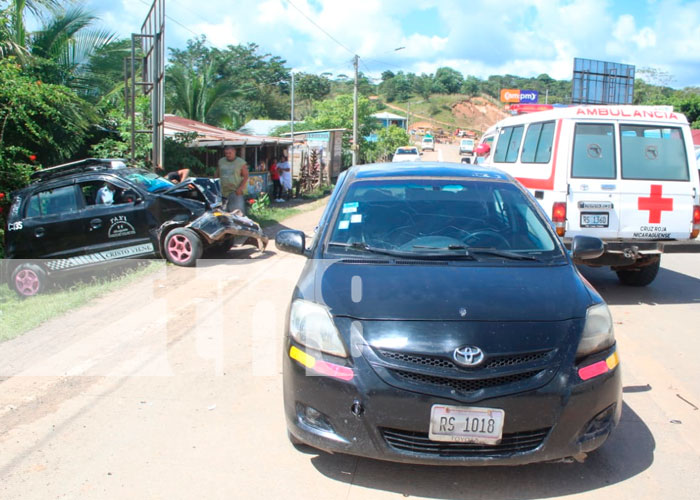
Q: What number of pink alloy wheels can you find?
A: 2